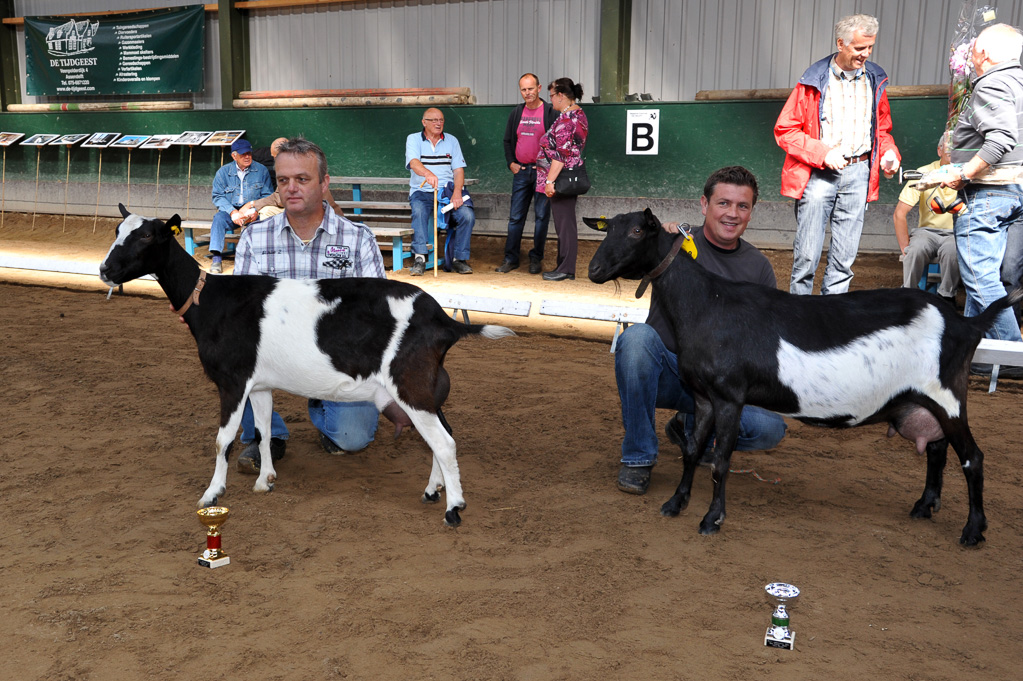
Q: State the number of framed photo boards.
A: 8